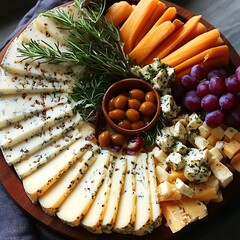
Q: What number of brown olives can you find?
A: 12